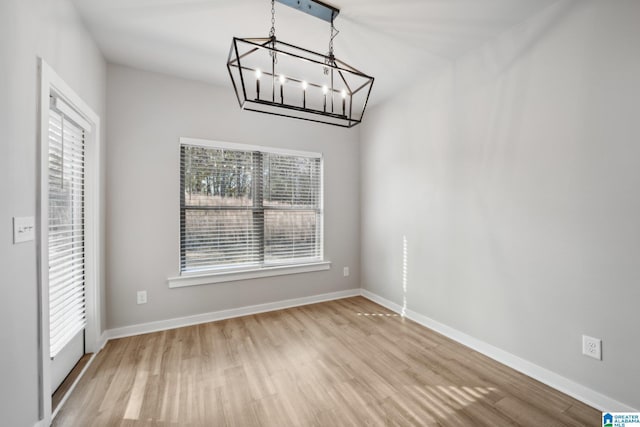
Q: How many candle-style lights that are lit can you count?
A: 5